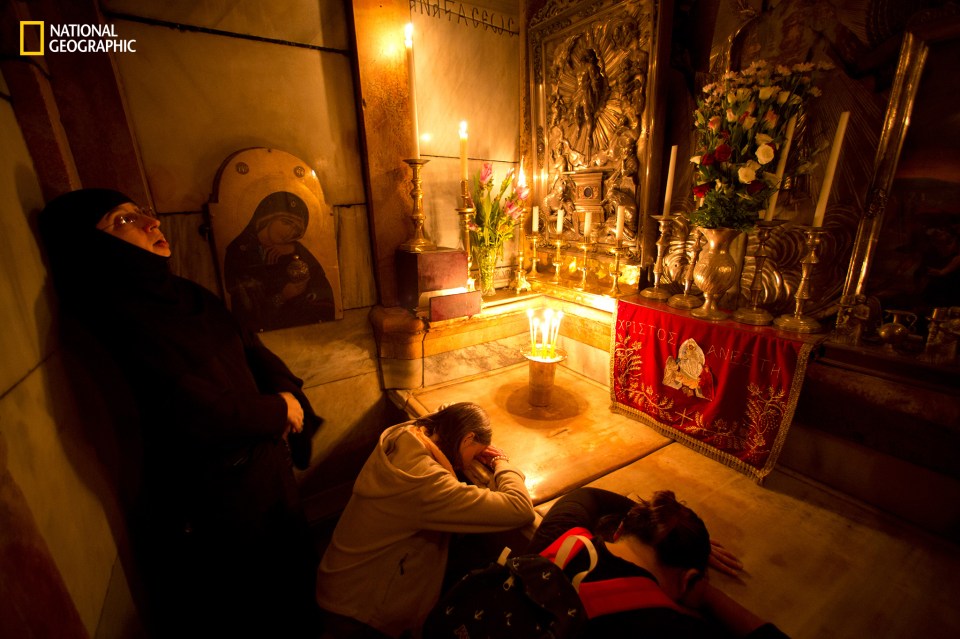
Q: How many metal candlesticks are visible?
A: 11